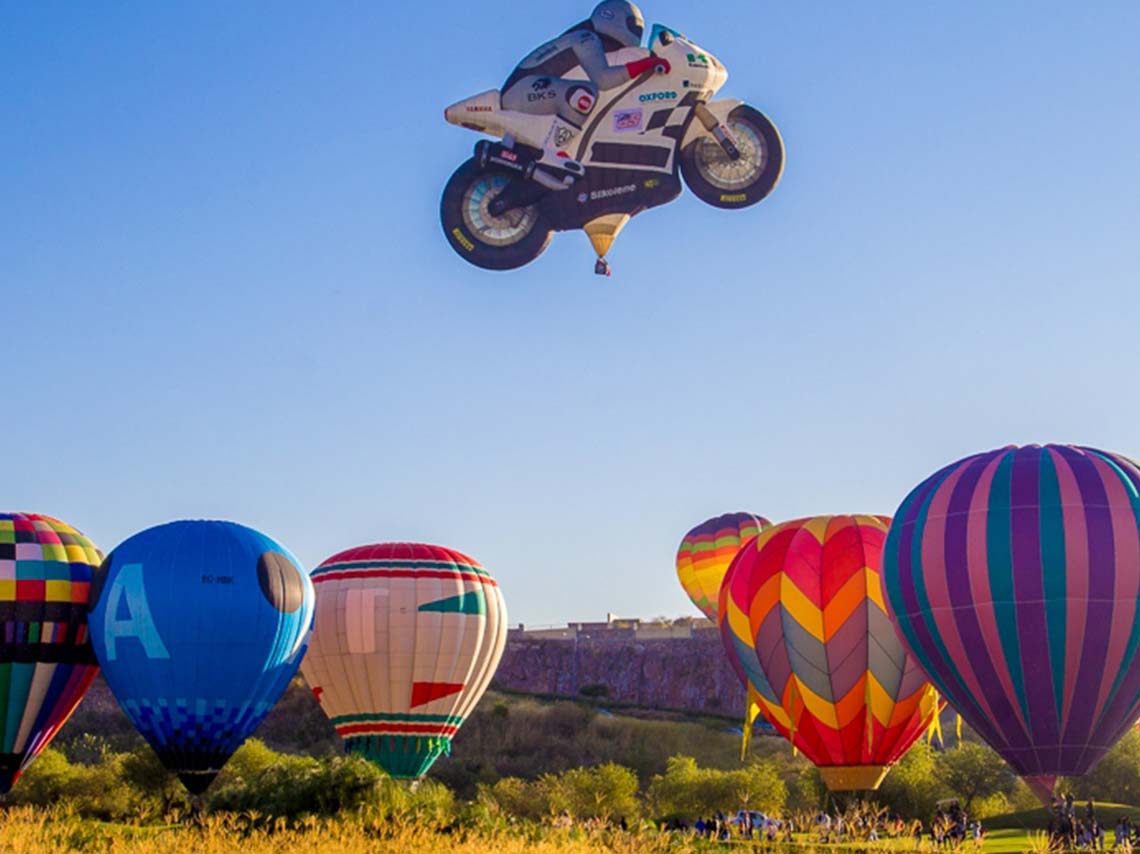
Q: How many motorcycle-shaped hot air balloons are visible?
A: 1